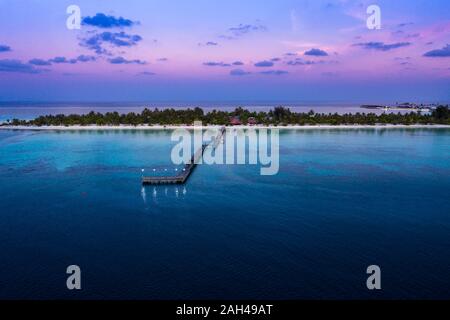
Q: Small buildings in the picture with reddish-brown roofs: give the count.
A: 2